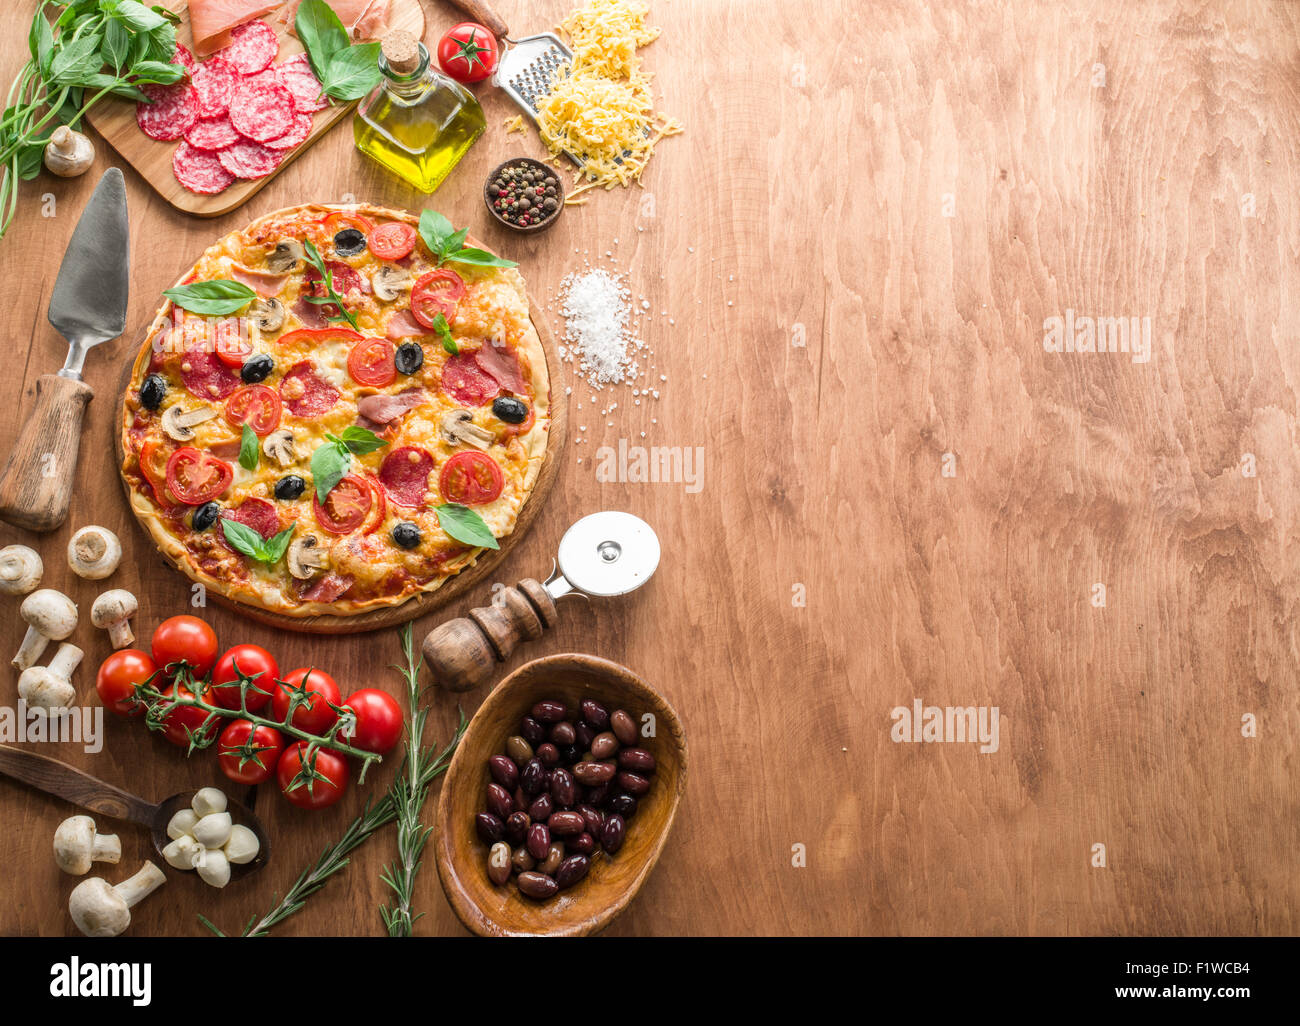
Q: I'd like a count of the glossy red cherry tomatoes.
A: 9